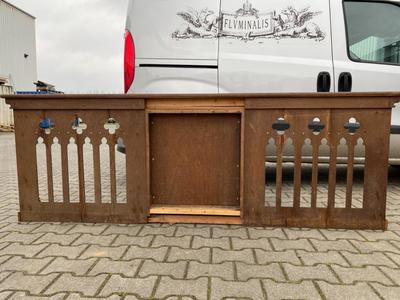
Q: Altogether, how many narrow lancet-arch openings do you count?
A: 12